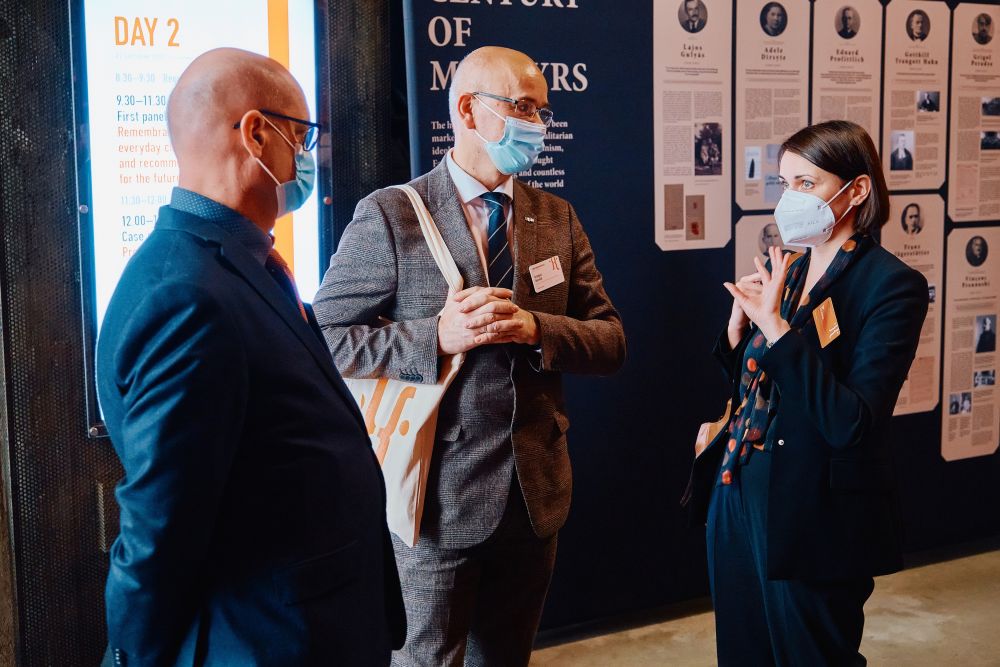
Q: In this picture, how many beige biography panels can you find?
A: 8